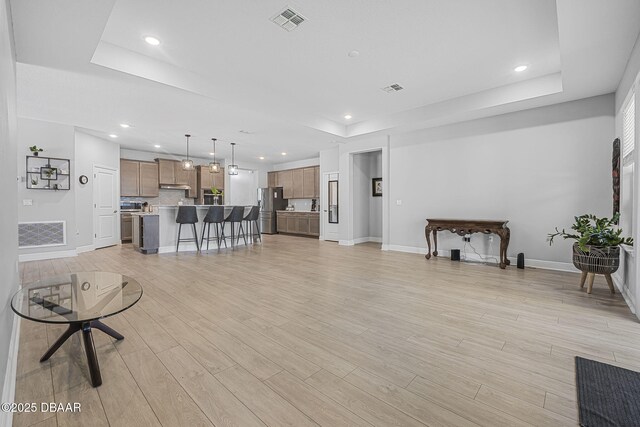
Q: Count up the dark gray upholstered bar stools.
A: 4